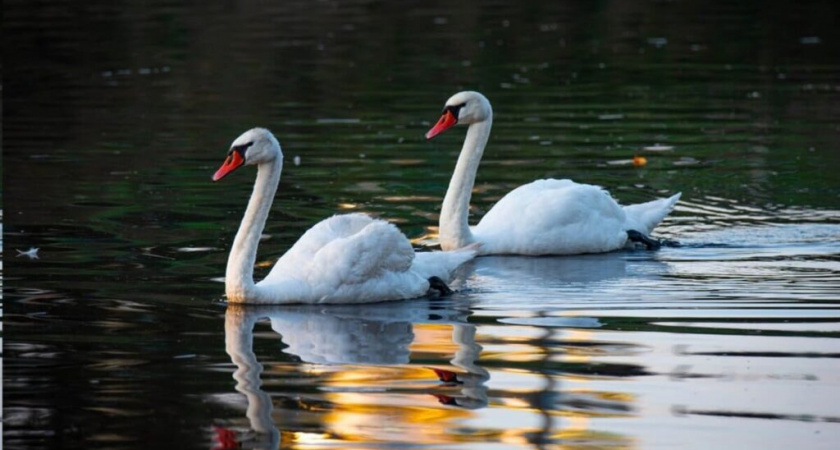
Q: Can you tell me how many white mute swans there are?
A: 2